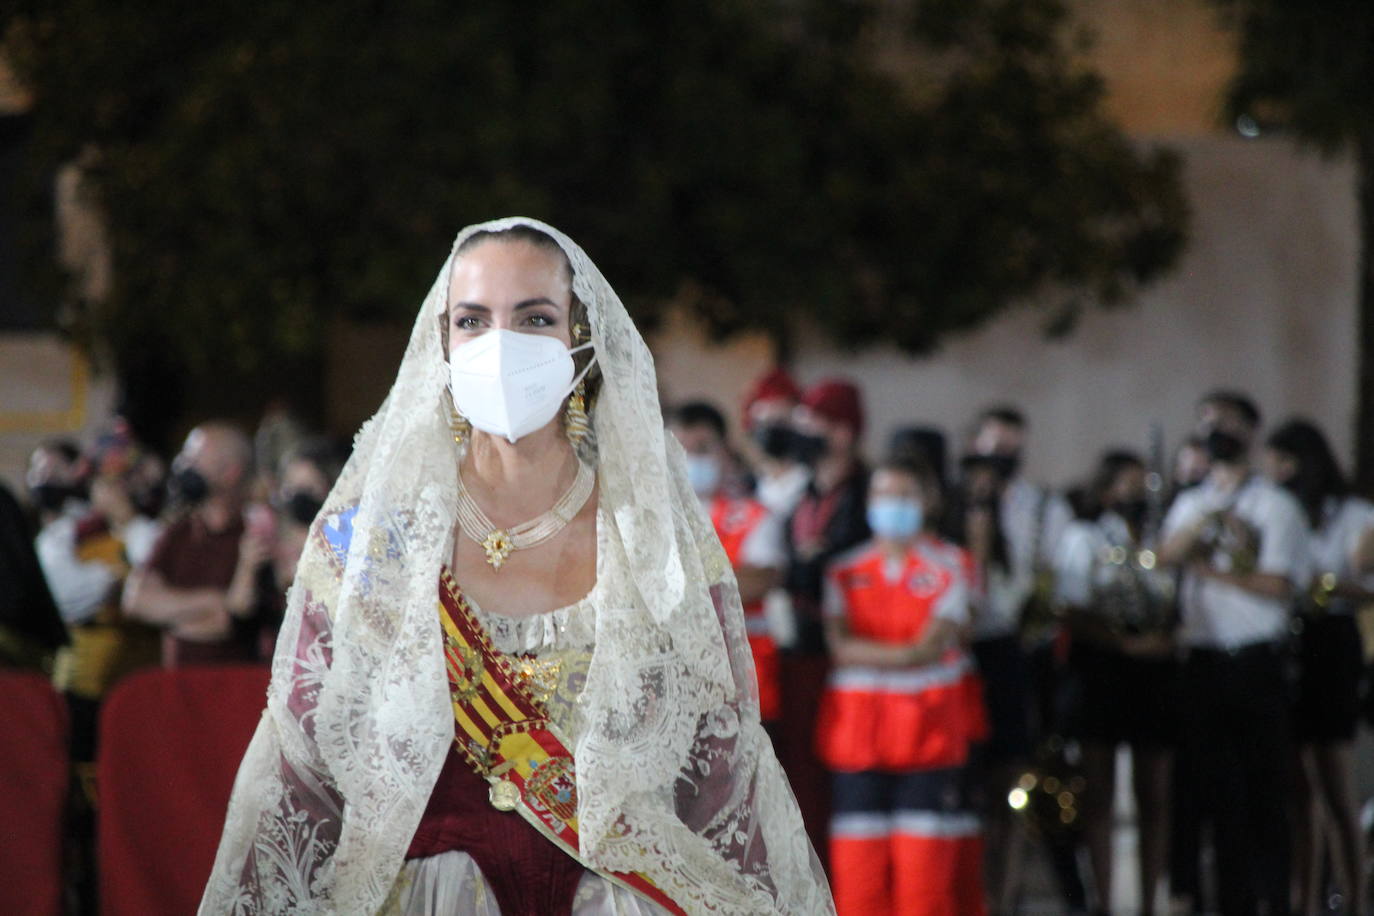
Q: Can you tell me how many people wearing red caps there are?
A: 2